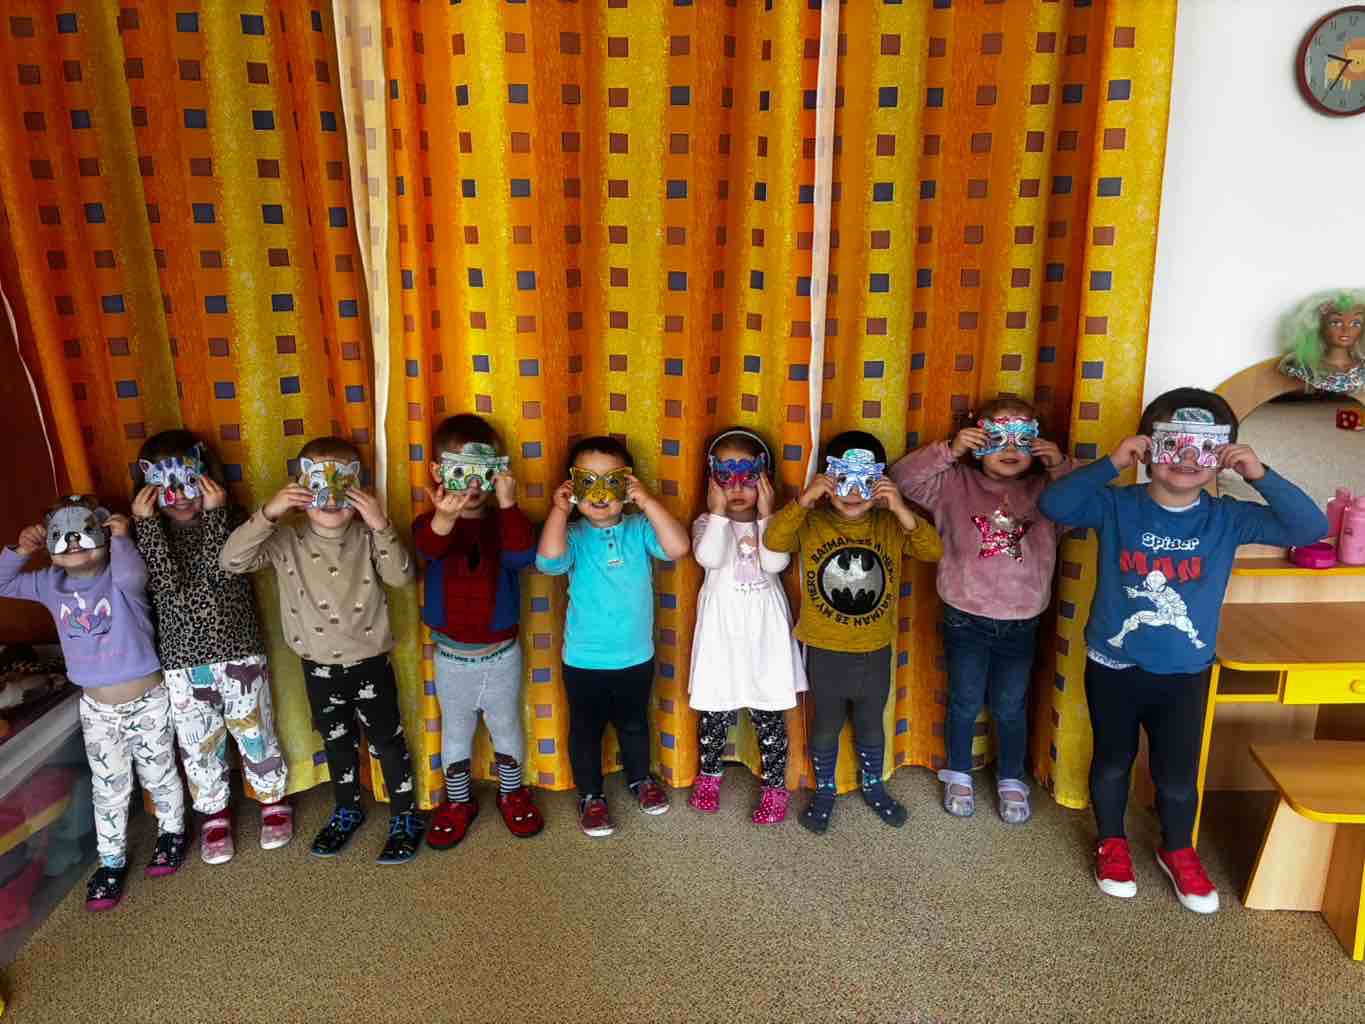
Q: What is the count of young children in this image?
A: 9